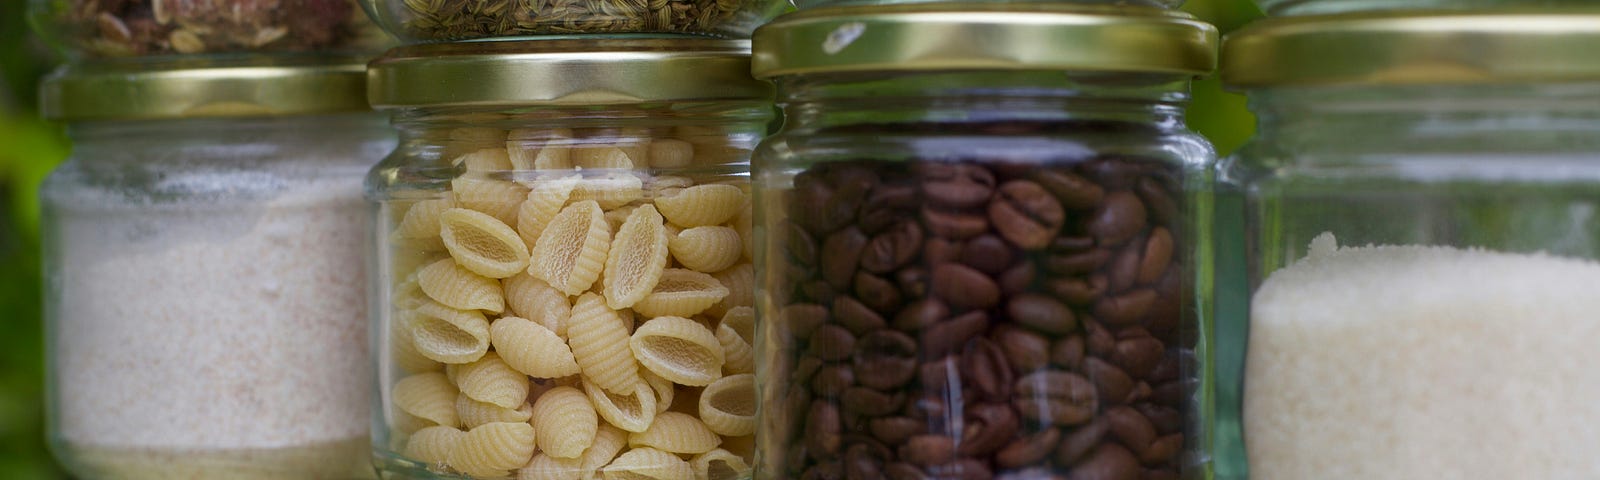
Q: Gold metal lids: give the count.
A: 4